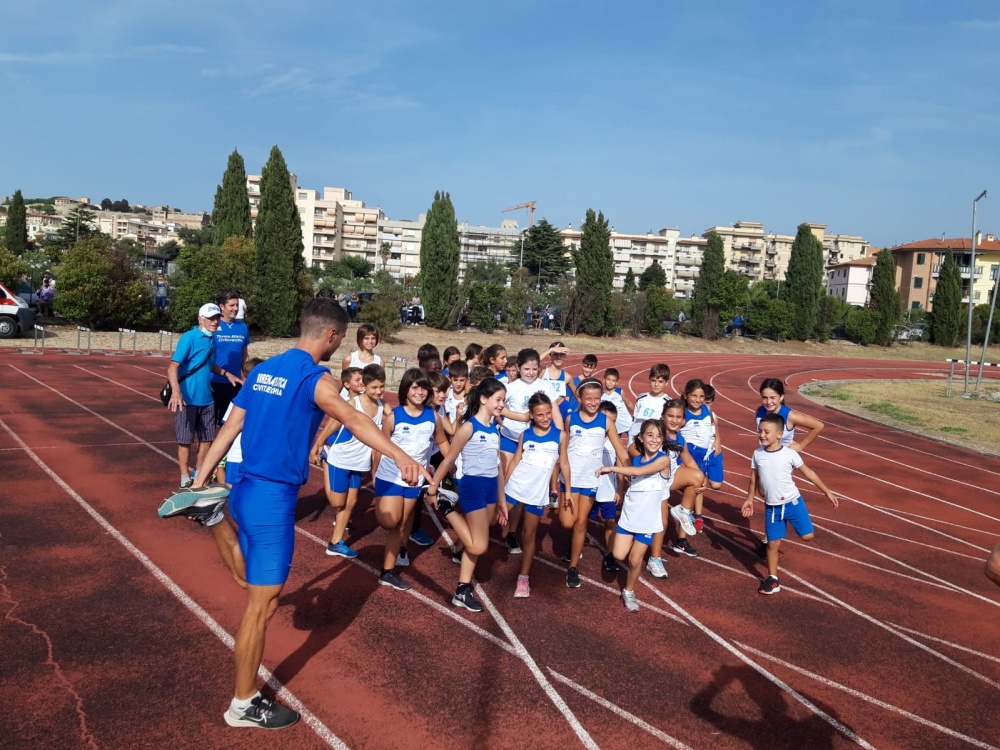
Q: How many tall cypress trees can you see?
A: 9